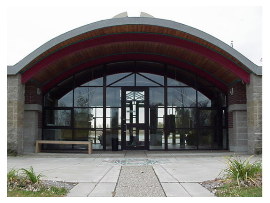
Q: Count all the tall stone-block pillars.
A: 2